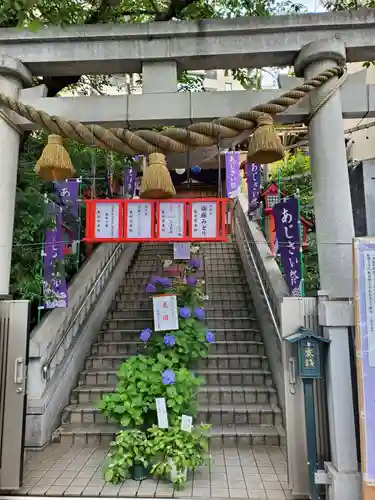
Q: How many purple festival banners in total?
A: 6